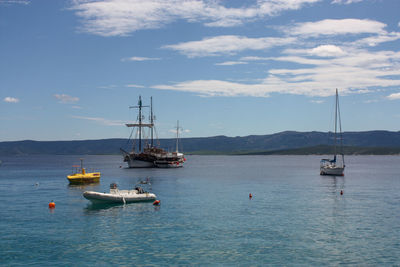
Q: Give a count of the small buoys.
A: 4